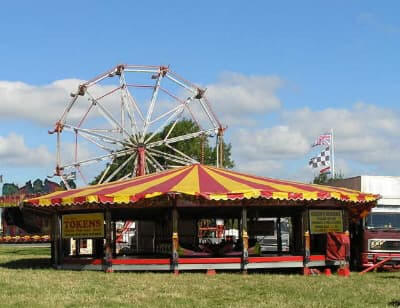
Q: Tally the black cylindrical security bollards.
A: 0